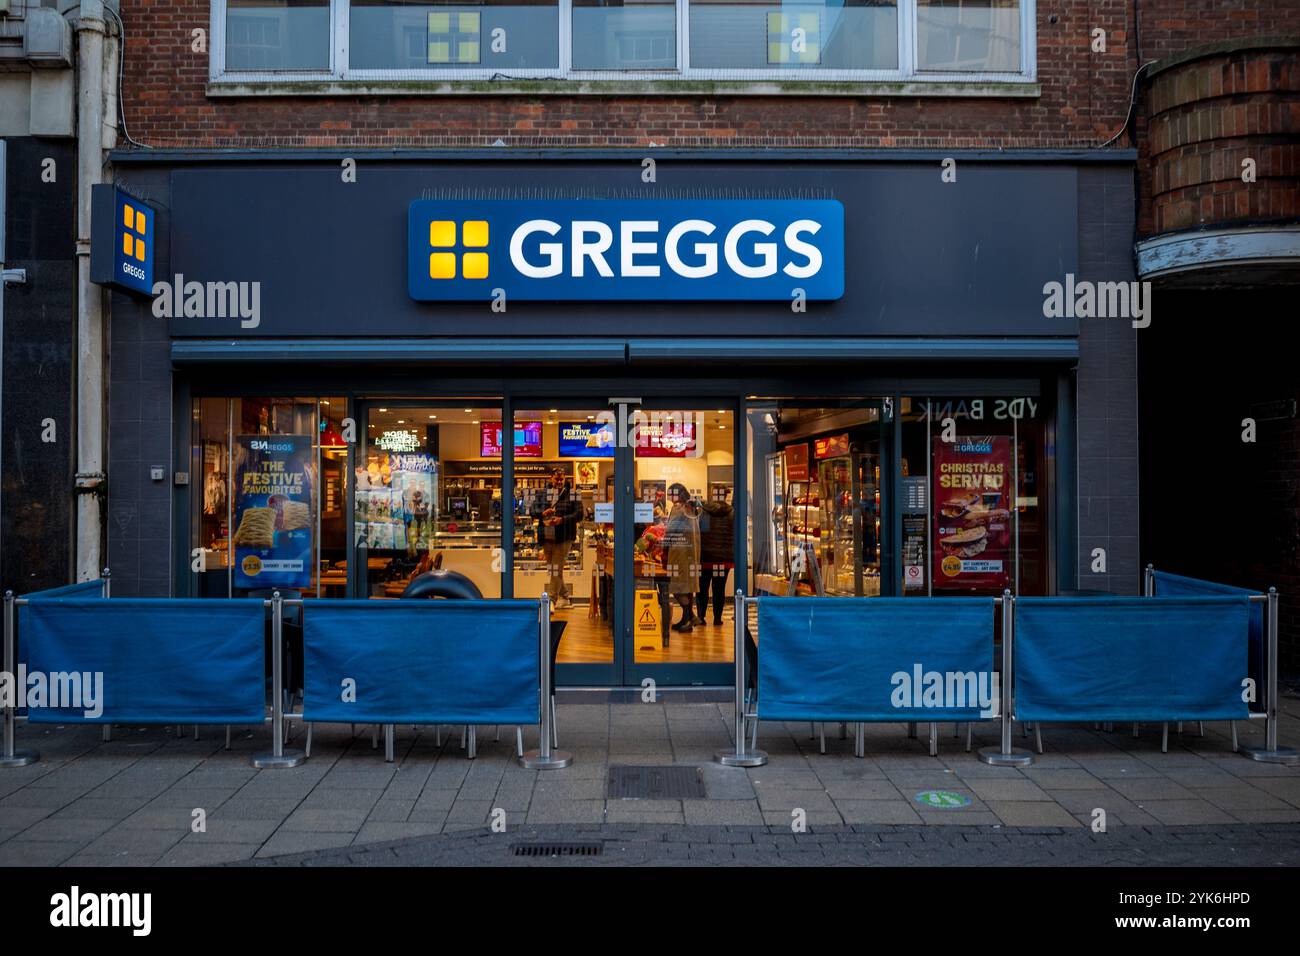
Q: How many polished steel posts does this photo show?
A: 8